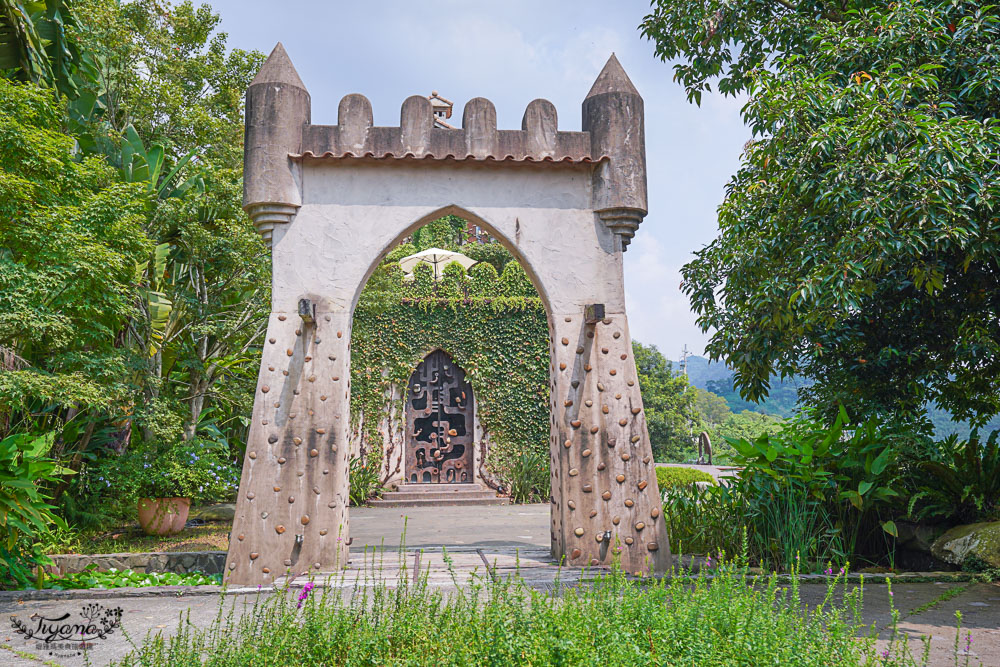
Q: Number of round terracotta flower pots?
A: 1